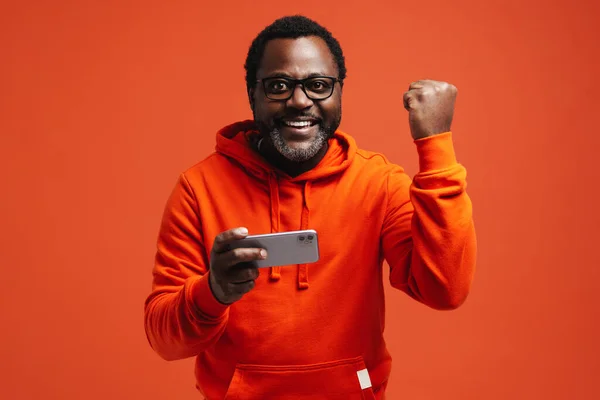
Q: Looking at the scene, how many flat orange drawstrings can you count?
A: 2